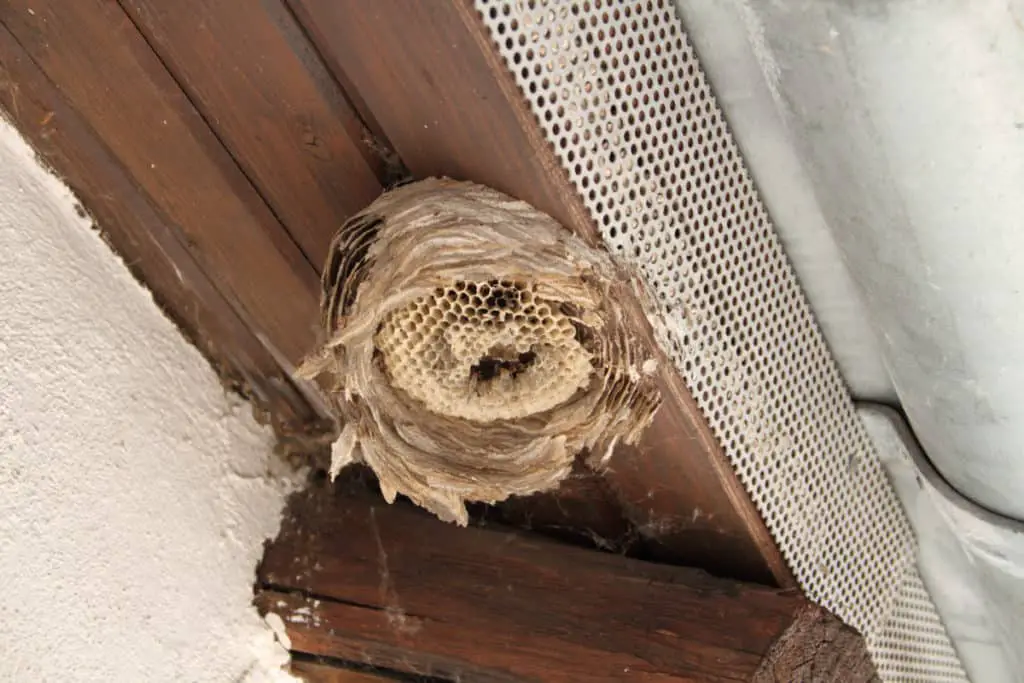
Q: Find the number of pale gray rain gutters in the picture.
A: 1